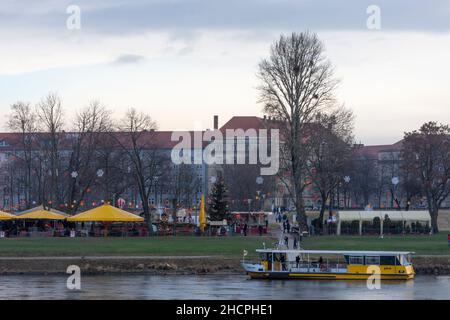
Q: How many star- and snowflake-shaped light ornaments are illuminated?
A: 6